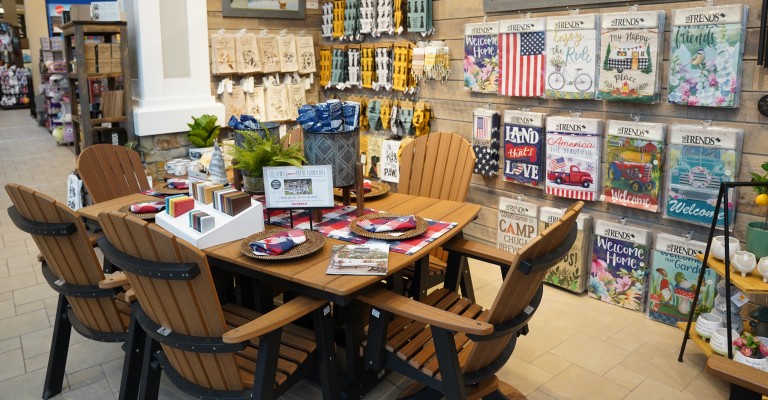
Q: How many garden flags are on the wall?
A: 14